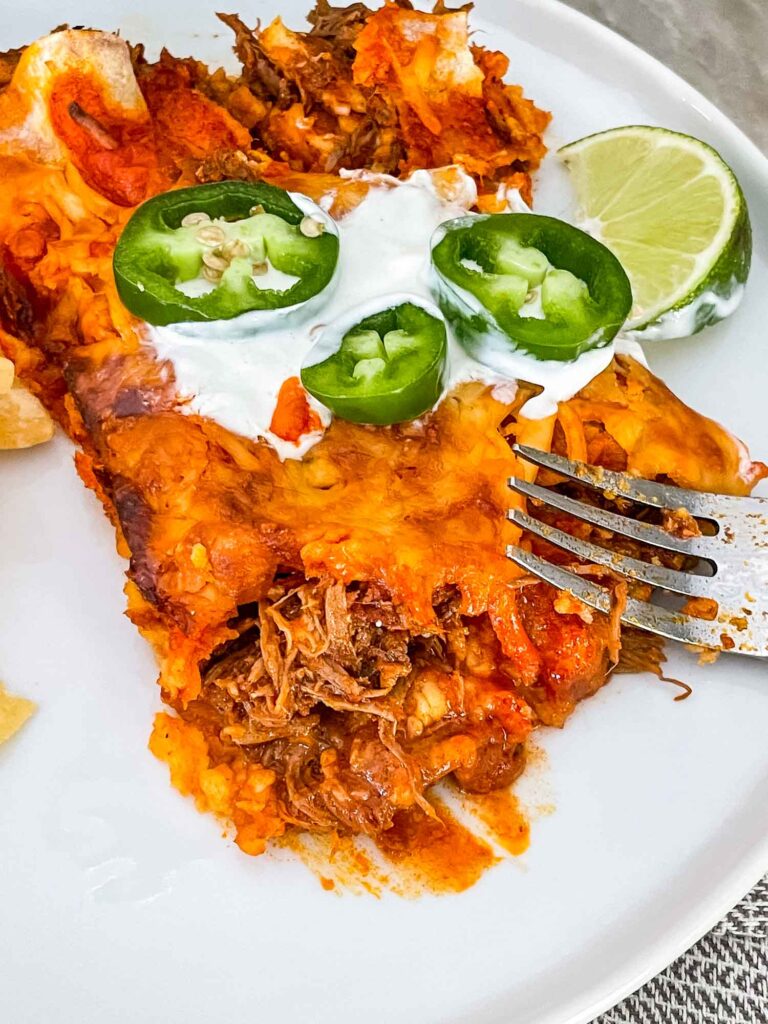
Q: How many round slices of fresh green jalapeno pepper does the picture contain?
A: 3